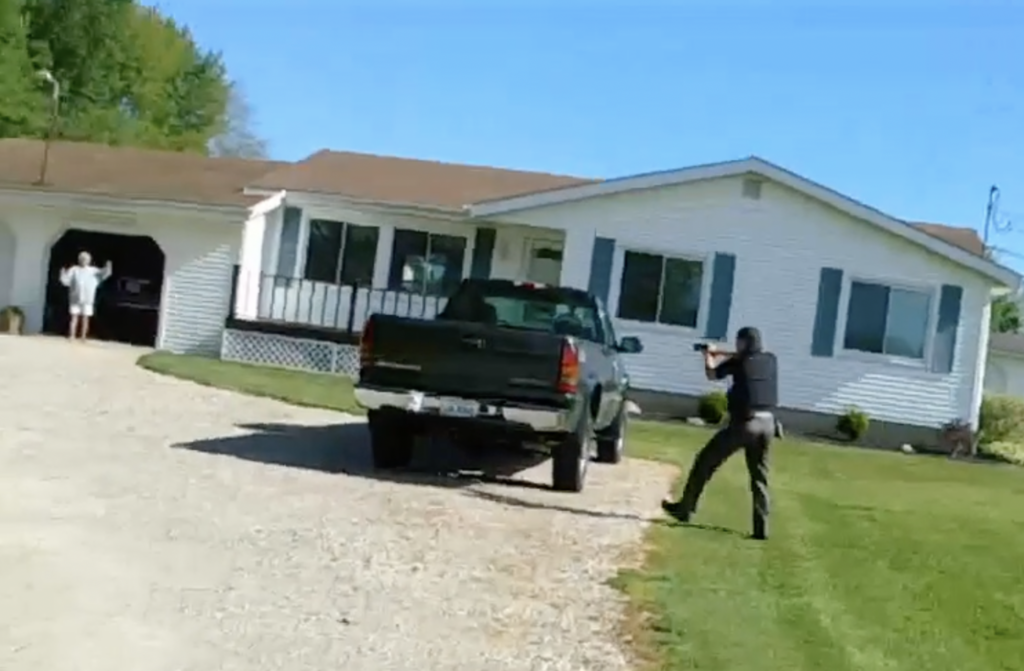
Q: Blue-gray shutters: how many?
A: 6